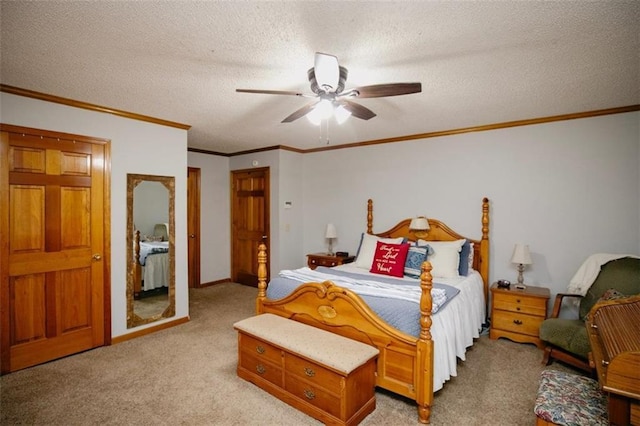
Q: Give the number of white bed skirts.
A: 1